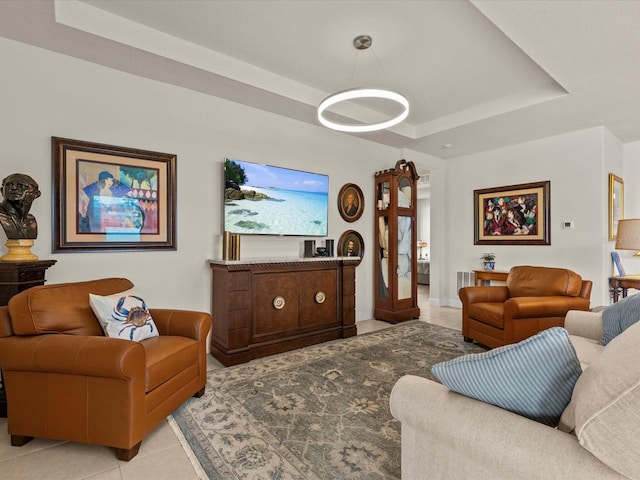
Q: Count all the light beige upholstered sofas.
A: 1